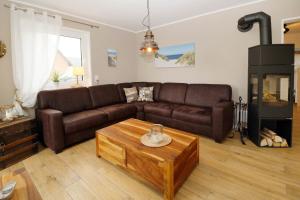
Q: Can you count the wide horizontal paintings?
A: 1